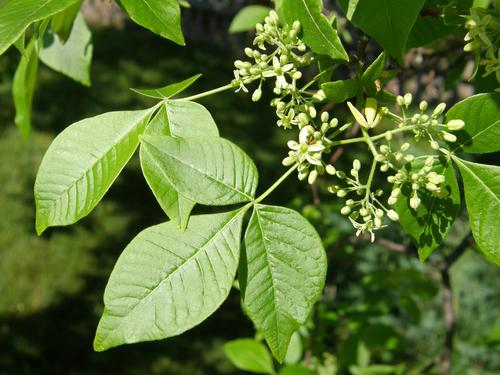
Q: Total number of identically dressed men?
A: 0